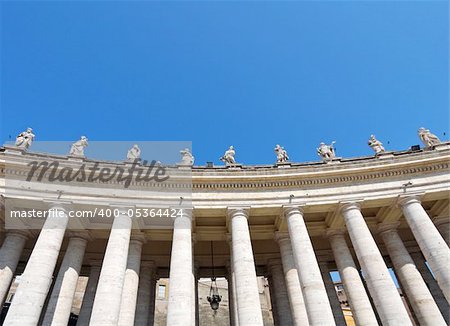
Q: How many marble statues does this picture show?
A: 9